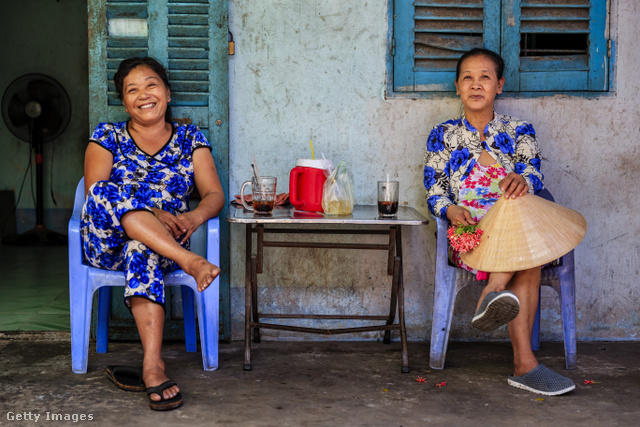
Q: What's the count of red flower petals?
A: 3